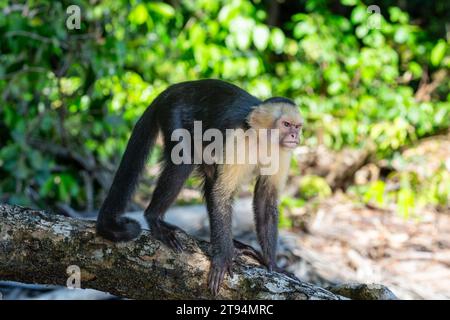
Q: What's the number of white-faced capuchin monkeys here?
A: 1